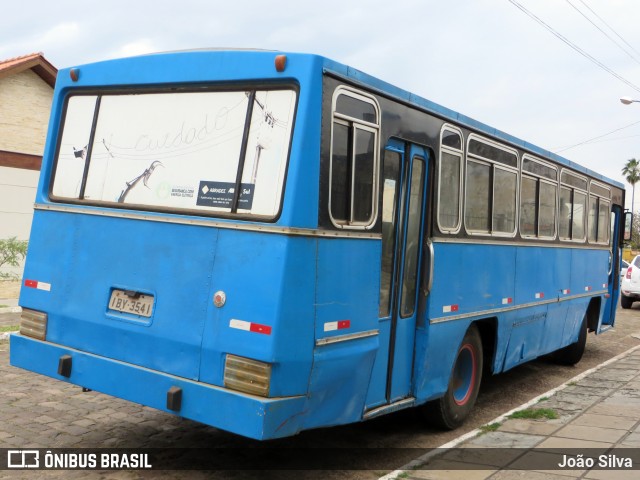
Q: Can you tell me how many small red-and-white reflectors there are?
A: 9